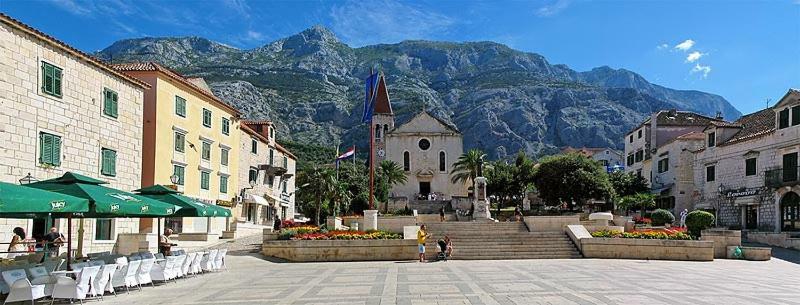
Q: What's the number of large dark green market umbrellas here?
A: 3